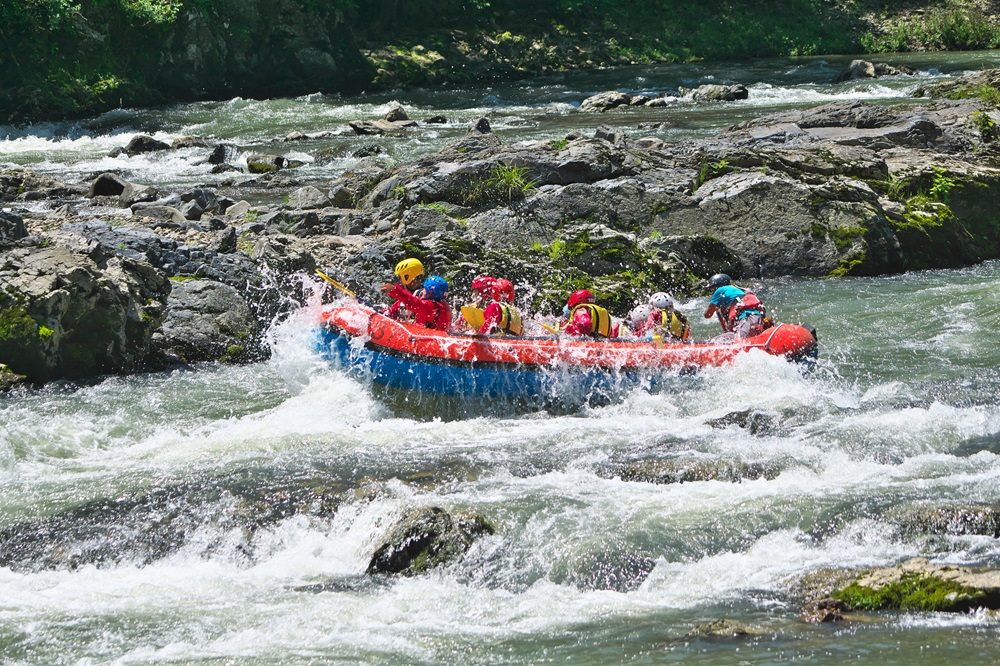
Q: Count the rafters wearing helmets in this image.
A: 8